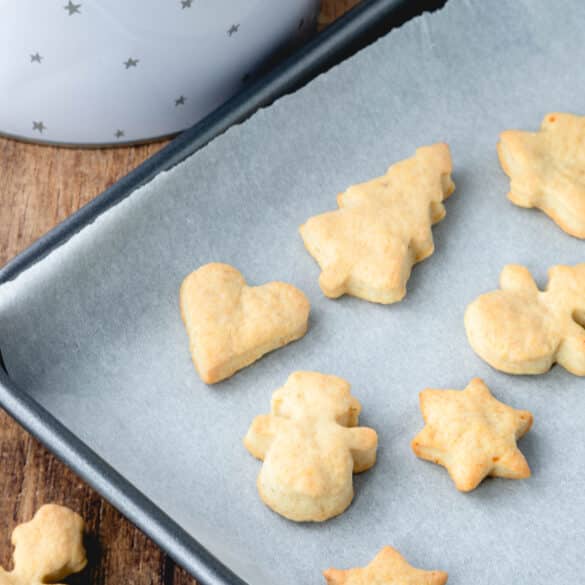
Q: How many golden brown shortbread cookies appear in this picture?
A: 8